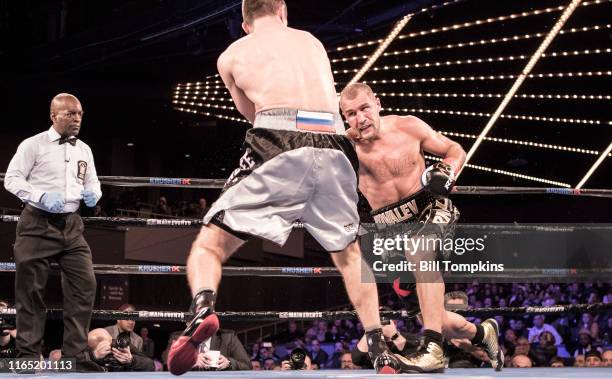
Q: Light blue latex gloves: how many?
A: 2